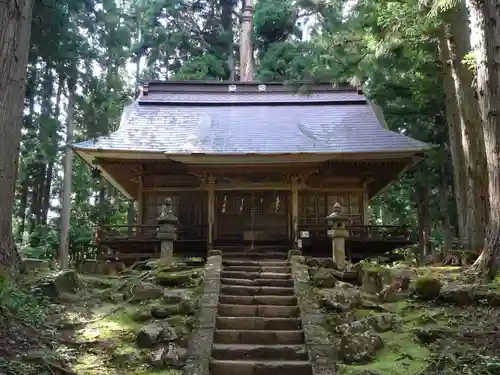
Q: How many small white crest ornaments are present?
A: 2